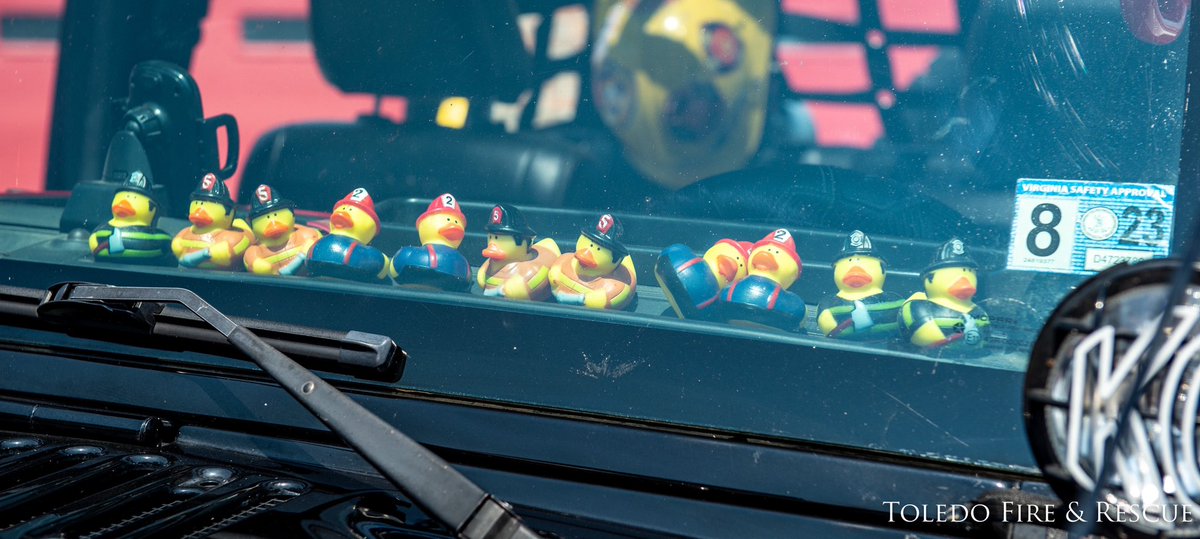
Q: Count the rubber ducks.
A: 11